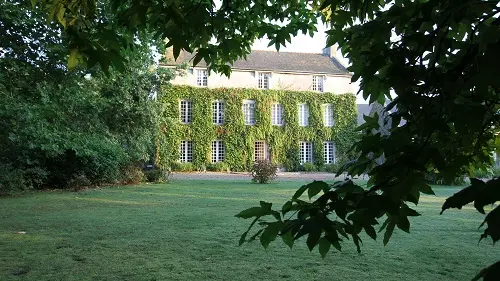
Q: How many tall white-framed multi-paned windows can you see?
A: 13